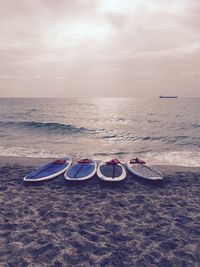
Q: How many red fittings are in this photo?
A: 4